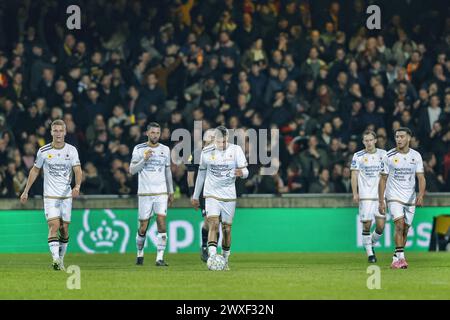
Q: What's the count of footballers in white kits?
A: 5